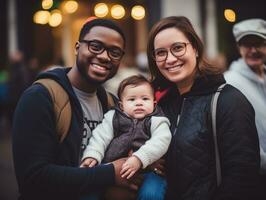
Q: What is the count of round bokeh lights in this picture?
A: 8